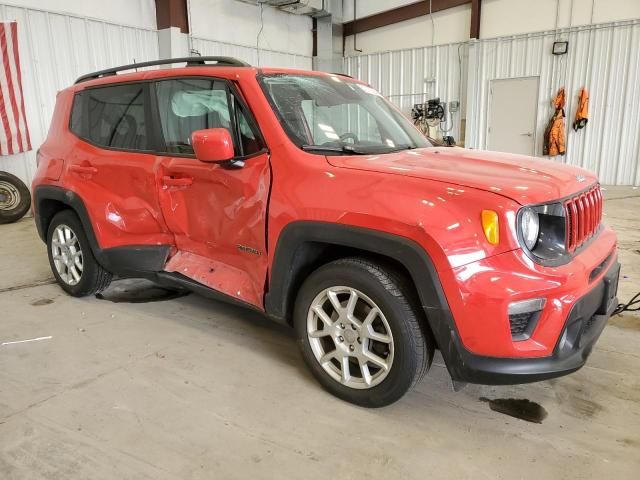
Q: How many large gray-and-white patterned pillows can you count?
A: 0